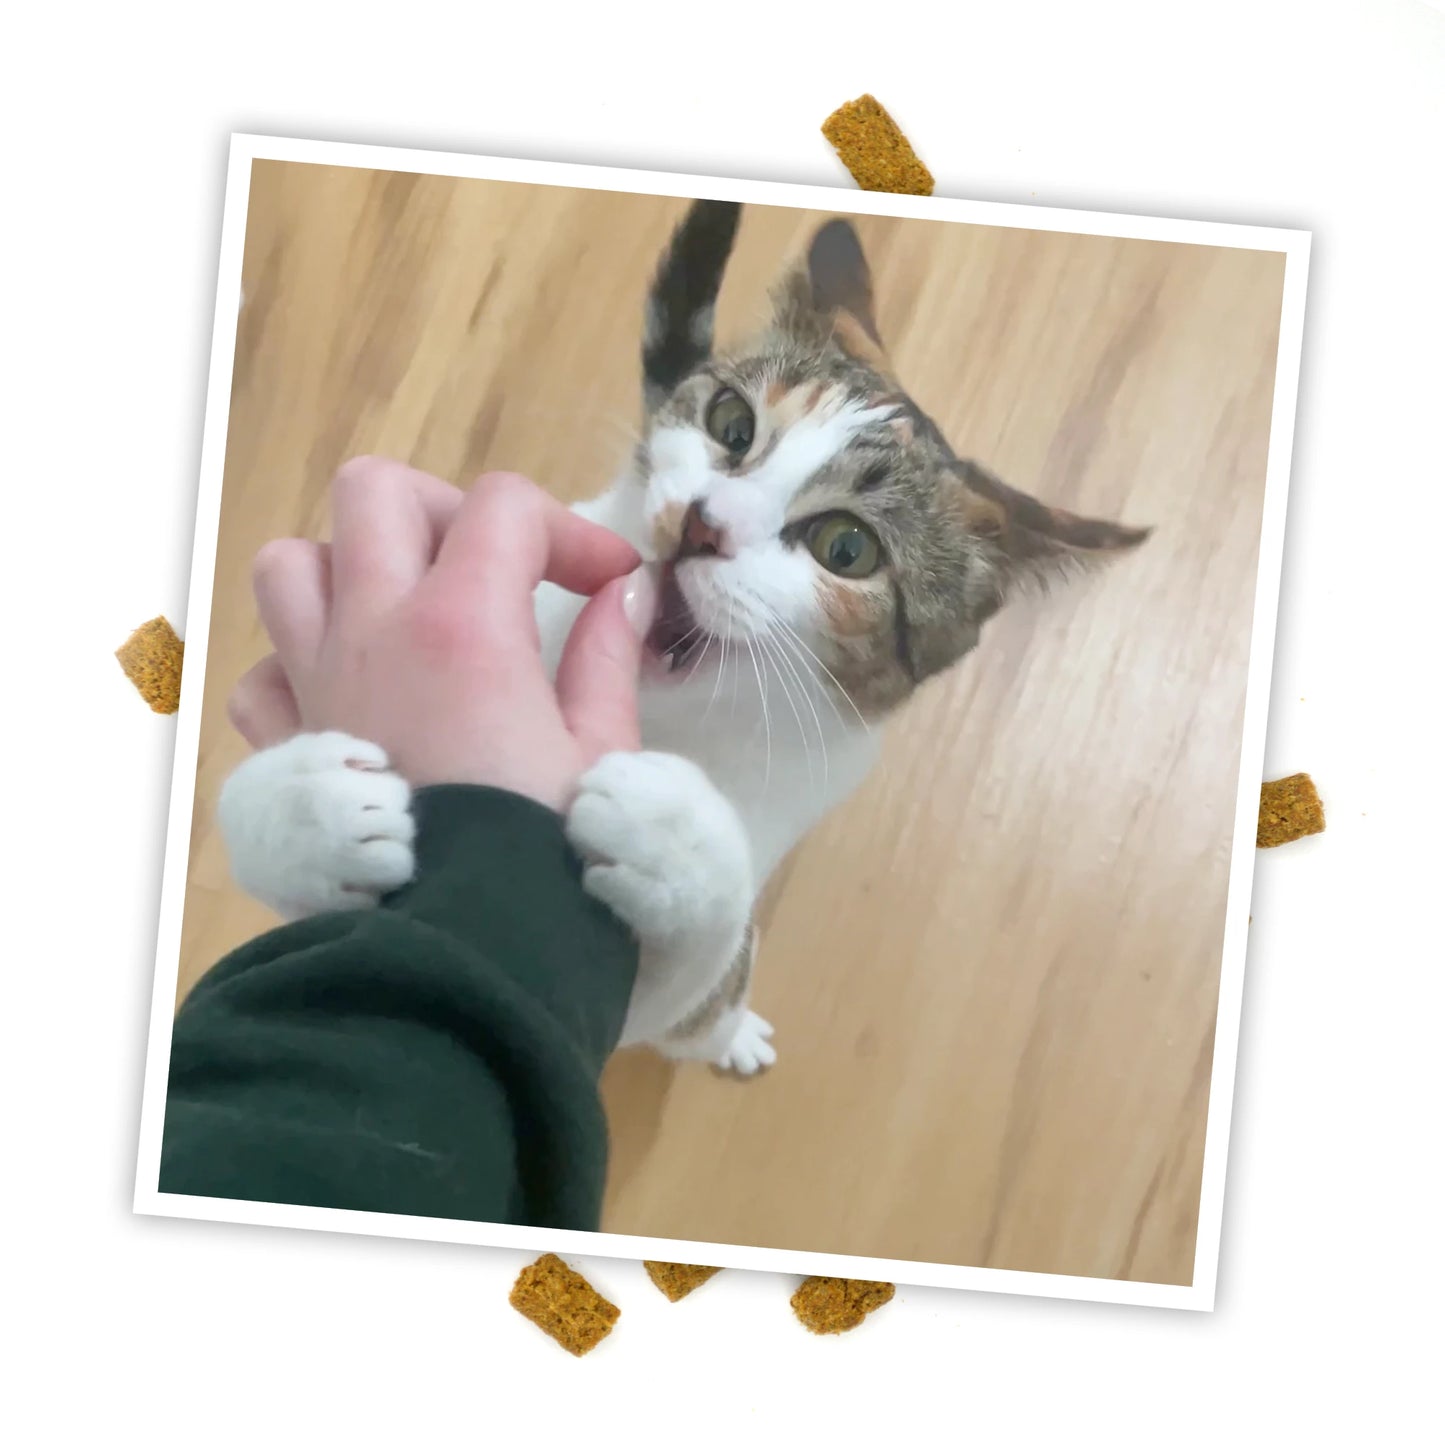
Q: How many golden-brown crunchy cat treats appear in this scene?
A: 6